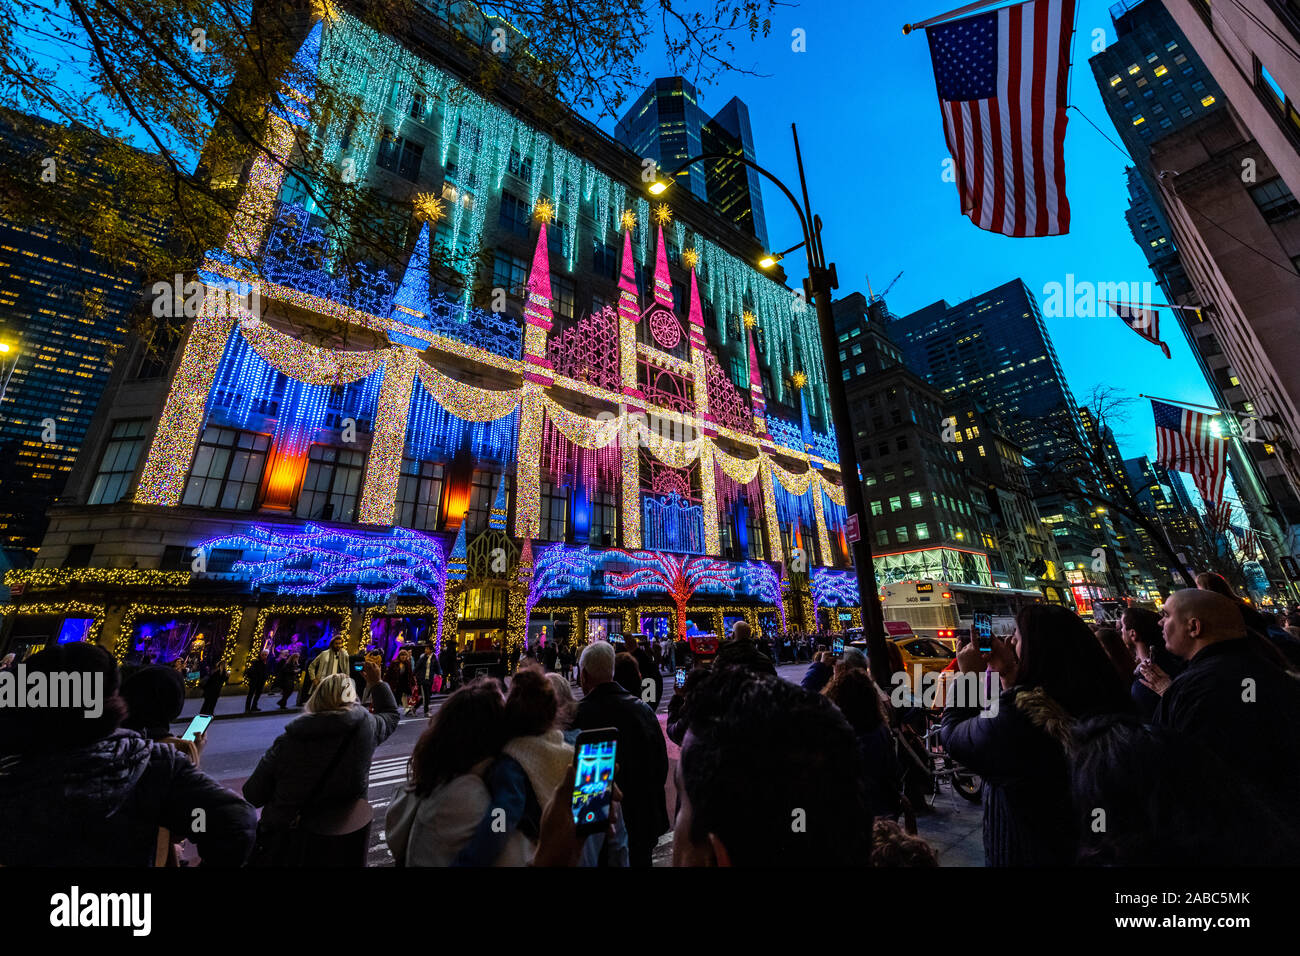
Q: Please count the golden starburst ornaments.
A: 8